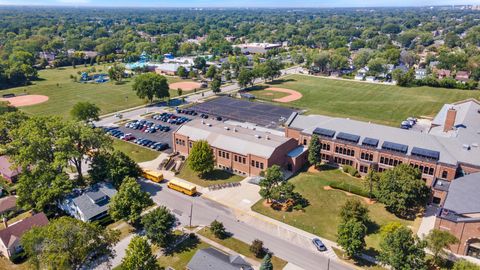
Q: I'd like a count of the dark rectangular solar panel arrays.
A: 5